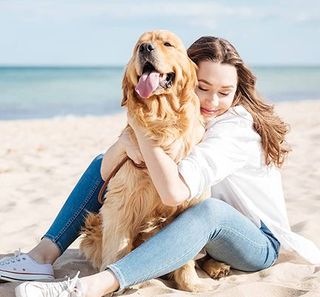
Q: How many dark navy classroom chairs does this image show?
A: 0